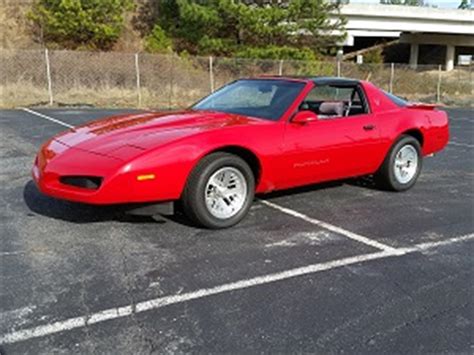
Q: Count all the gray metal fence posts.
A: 7